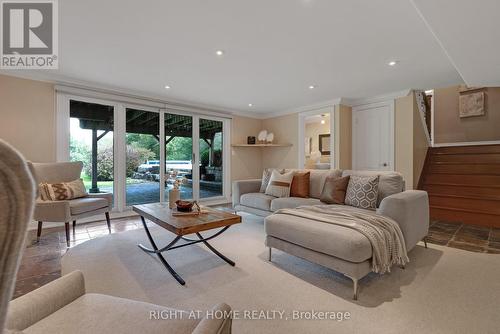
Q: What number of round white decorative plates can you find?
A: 2